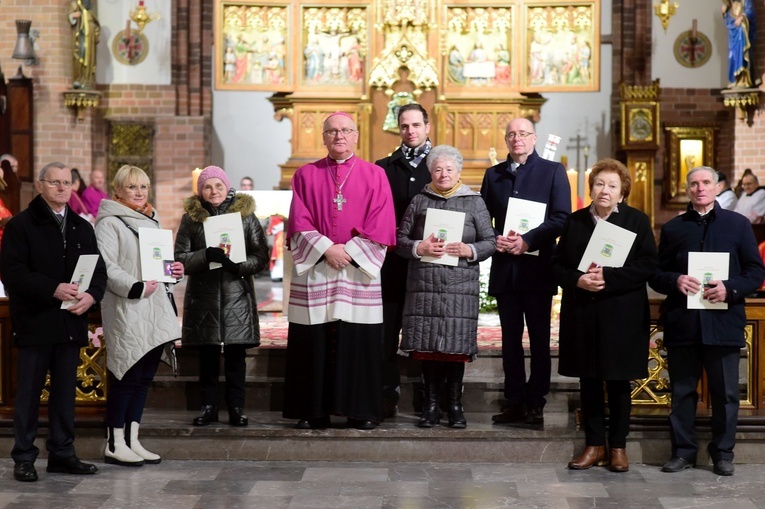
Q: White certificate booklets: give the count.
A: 7